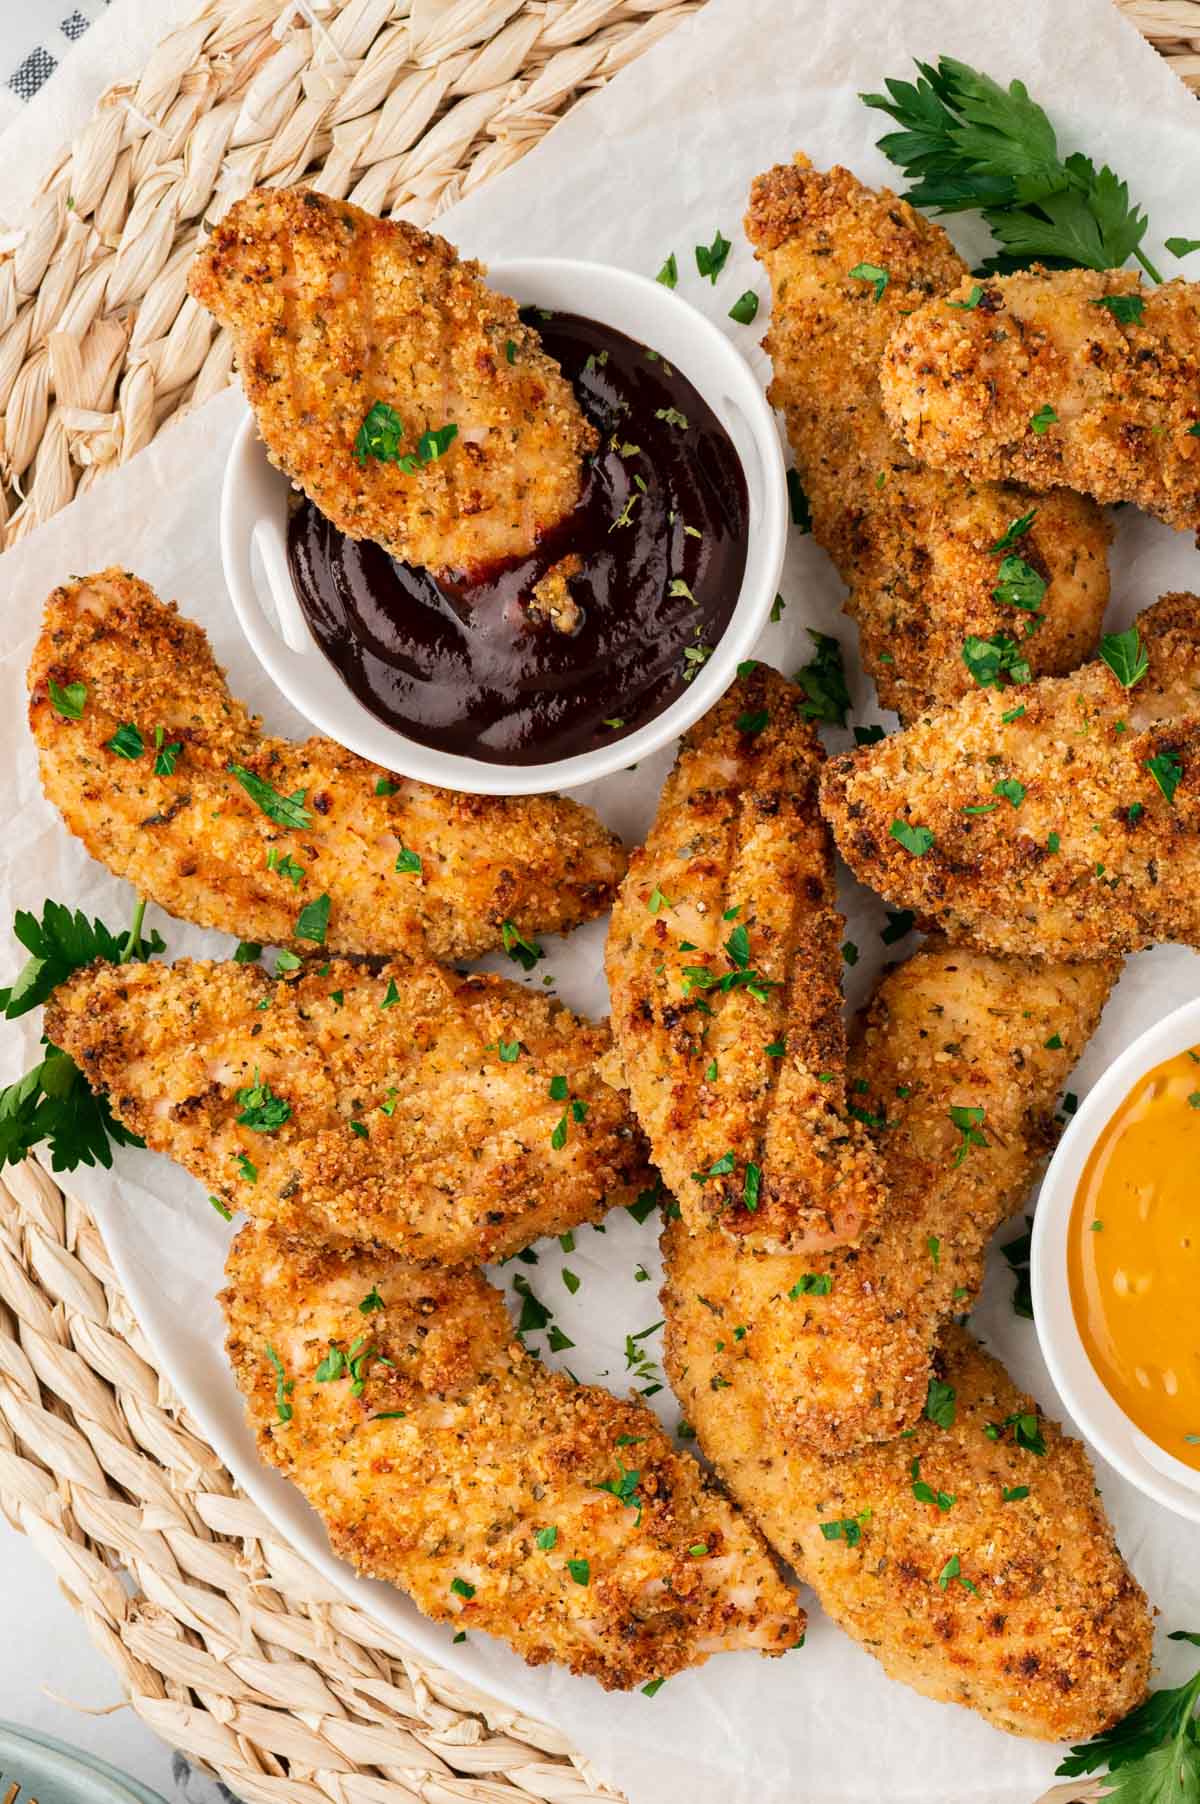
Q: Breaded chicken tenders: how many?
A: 10